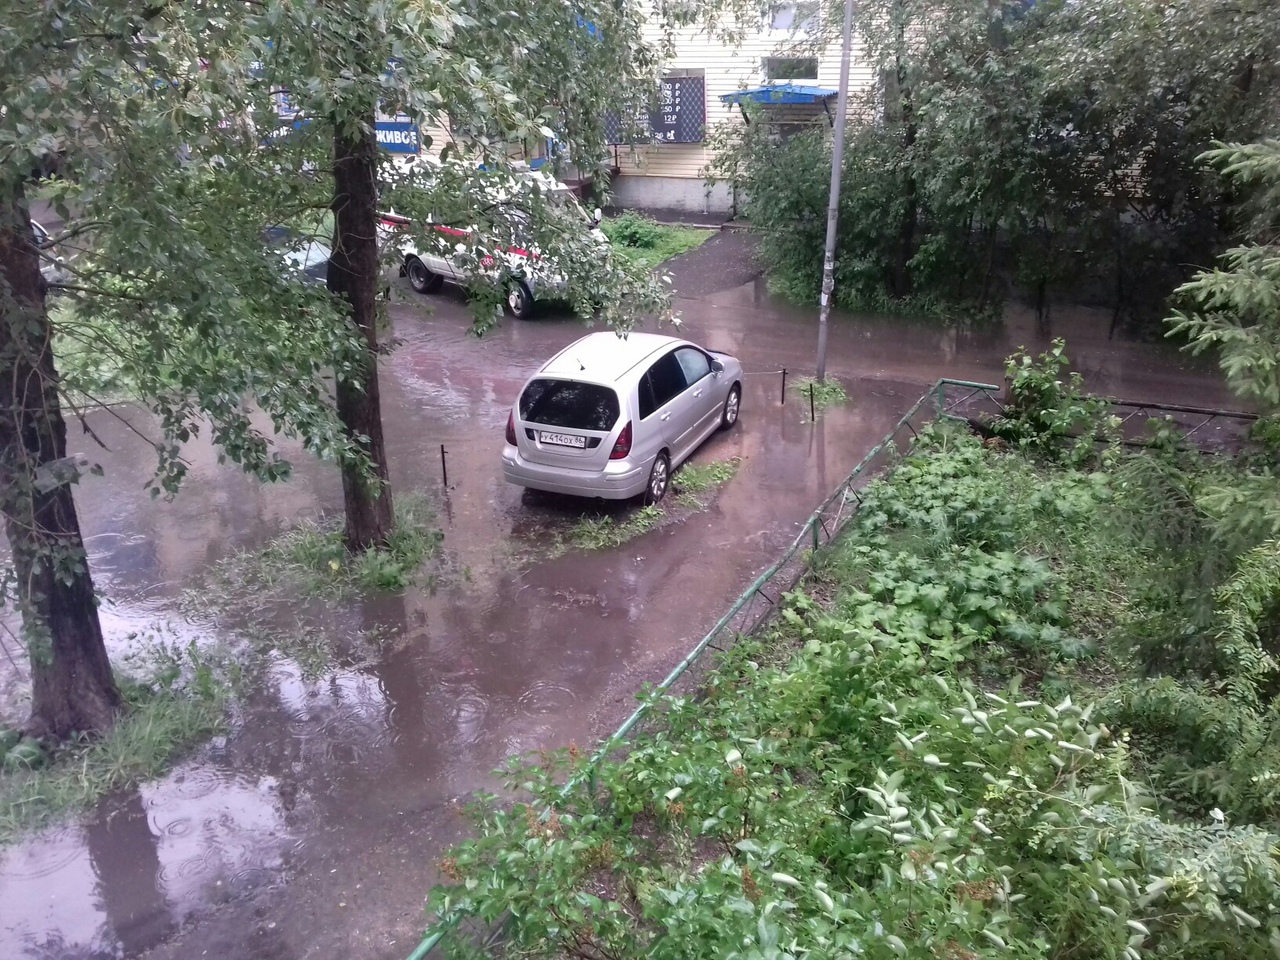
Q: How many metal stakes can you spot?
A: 3